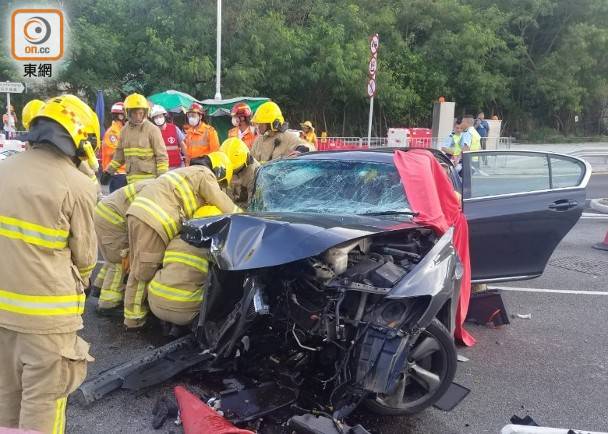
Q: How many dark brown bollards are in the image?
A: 0